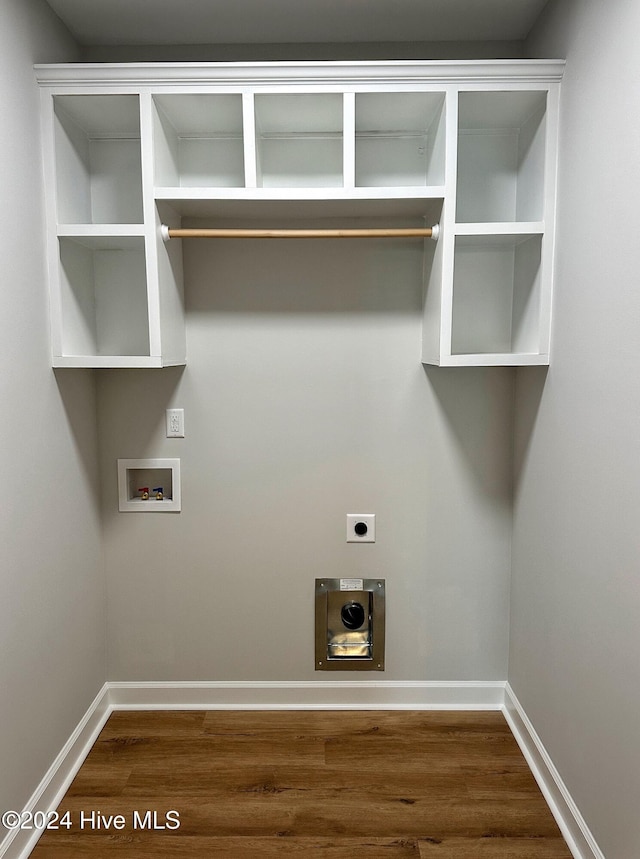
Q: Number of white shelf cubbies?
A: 7